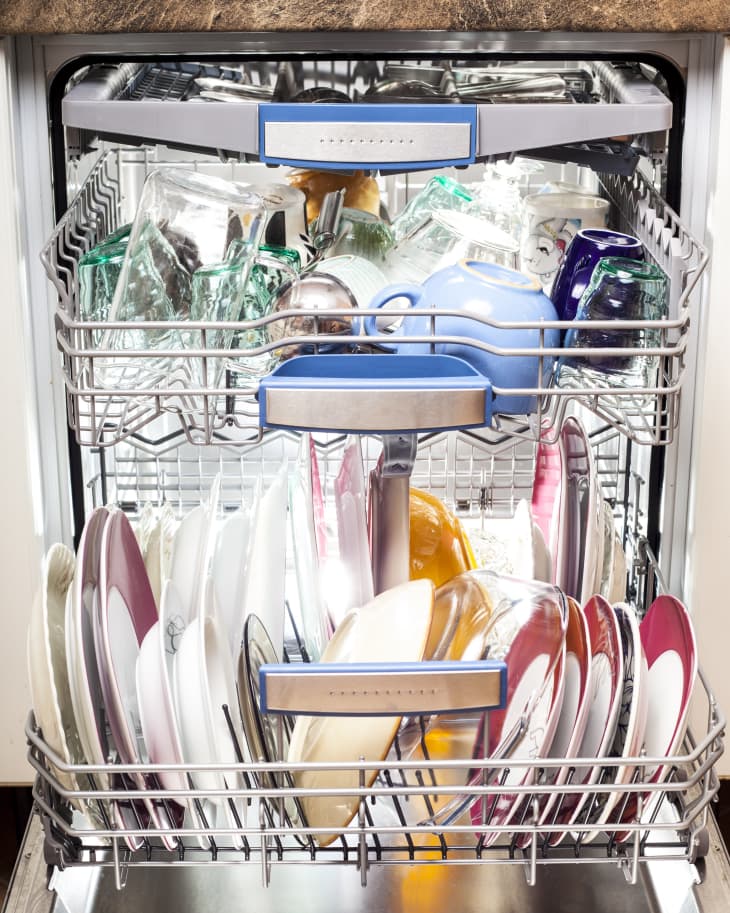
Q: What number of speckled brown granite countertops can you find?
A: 1